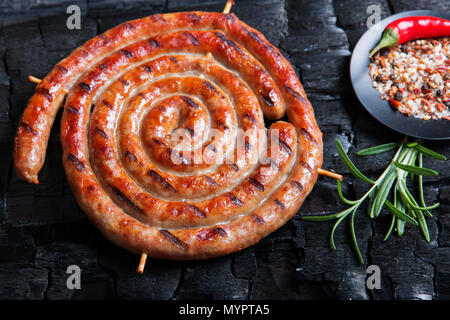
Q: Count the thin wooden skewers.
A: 2